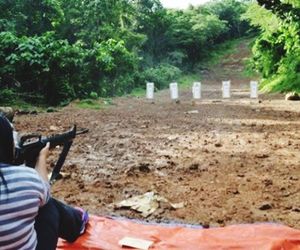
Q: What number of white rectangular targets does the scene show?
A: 5